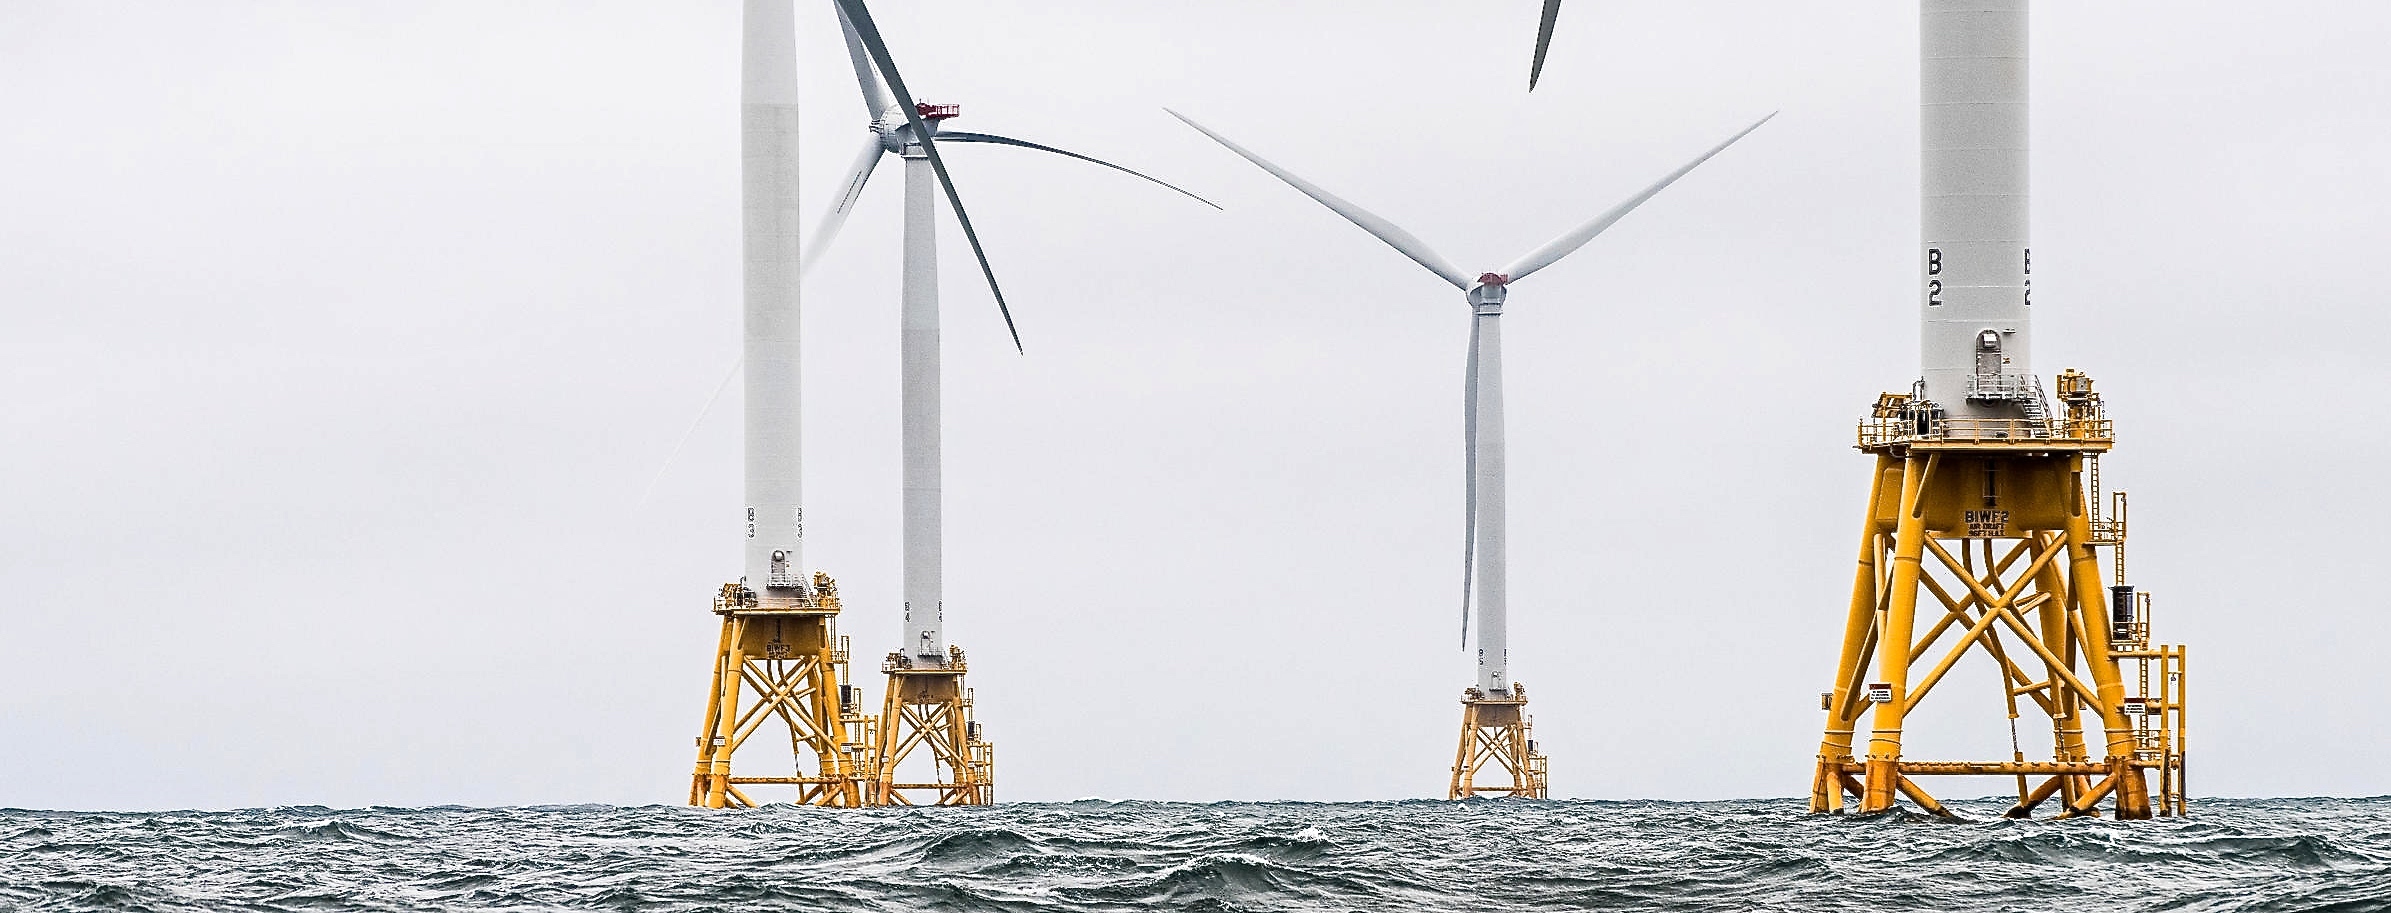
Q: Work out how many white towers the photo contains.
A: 4